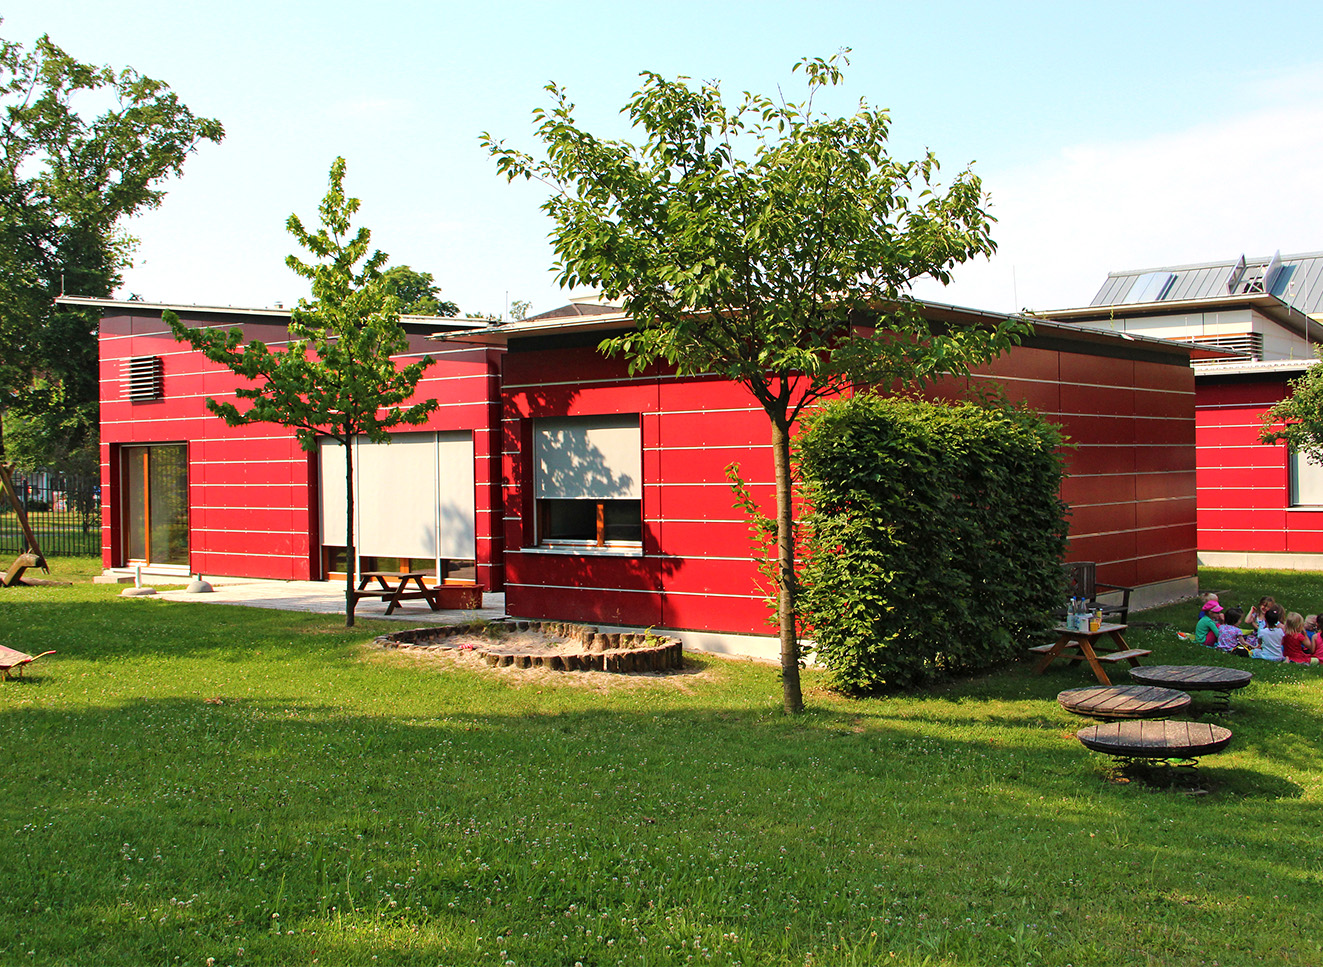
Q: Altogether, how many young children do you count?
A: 9